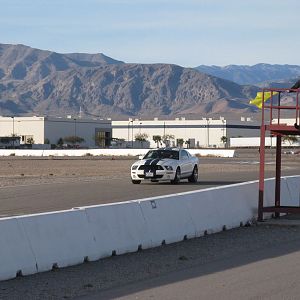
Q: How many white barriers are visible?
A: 2